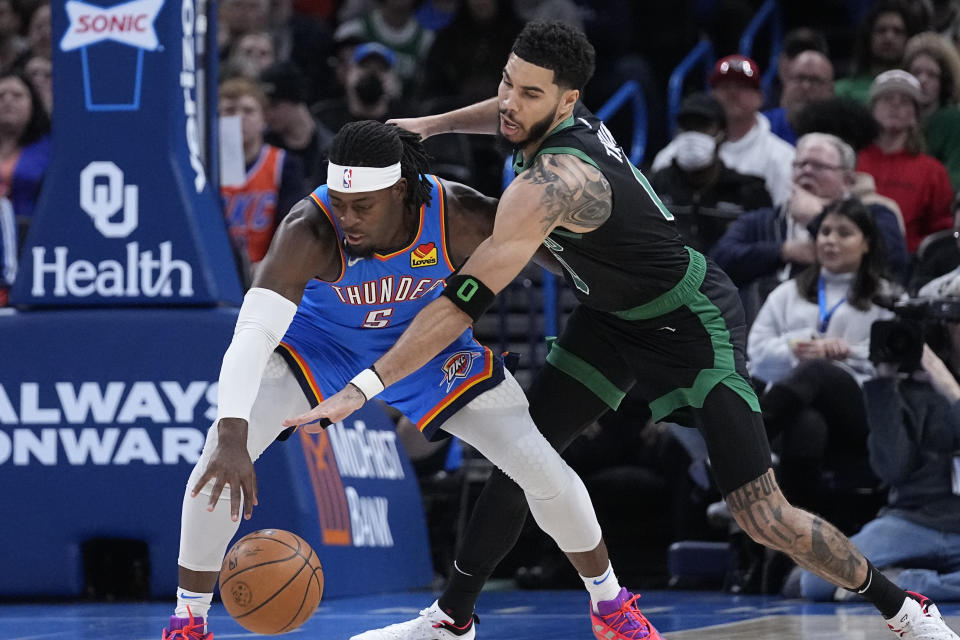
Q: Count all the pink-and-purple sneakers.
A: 2